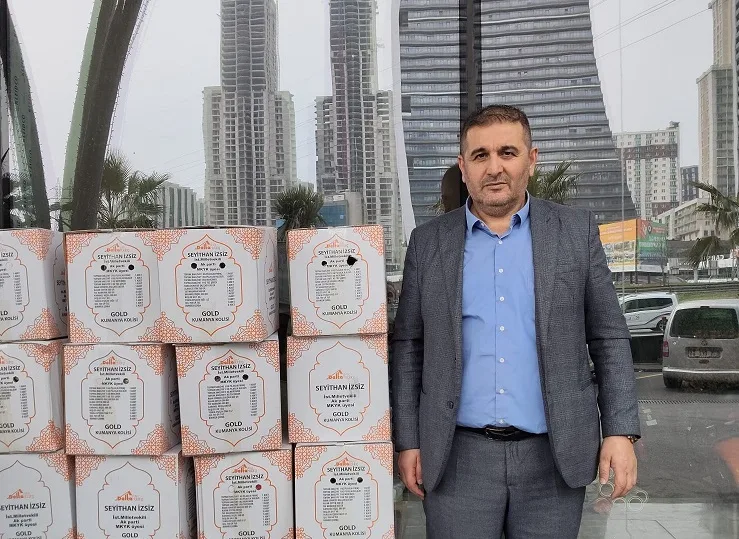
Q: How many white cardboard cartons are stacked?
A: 12